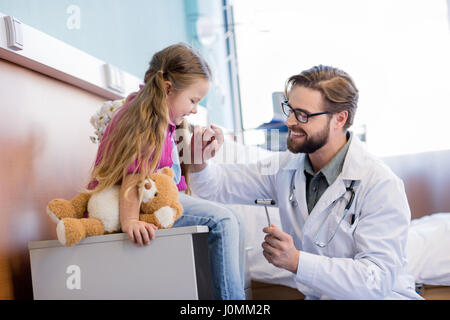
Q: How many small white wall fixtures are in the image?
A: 2